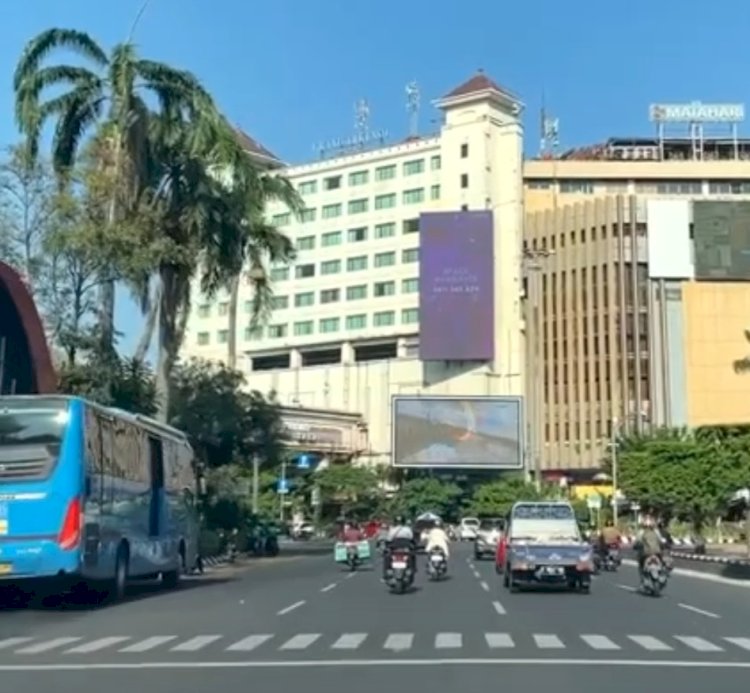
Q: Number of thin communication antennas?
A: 3